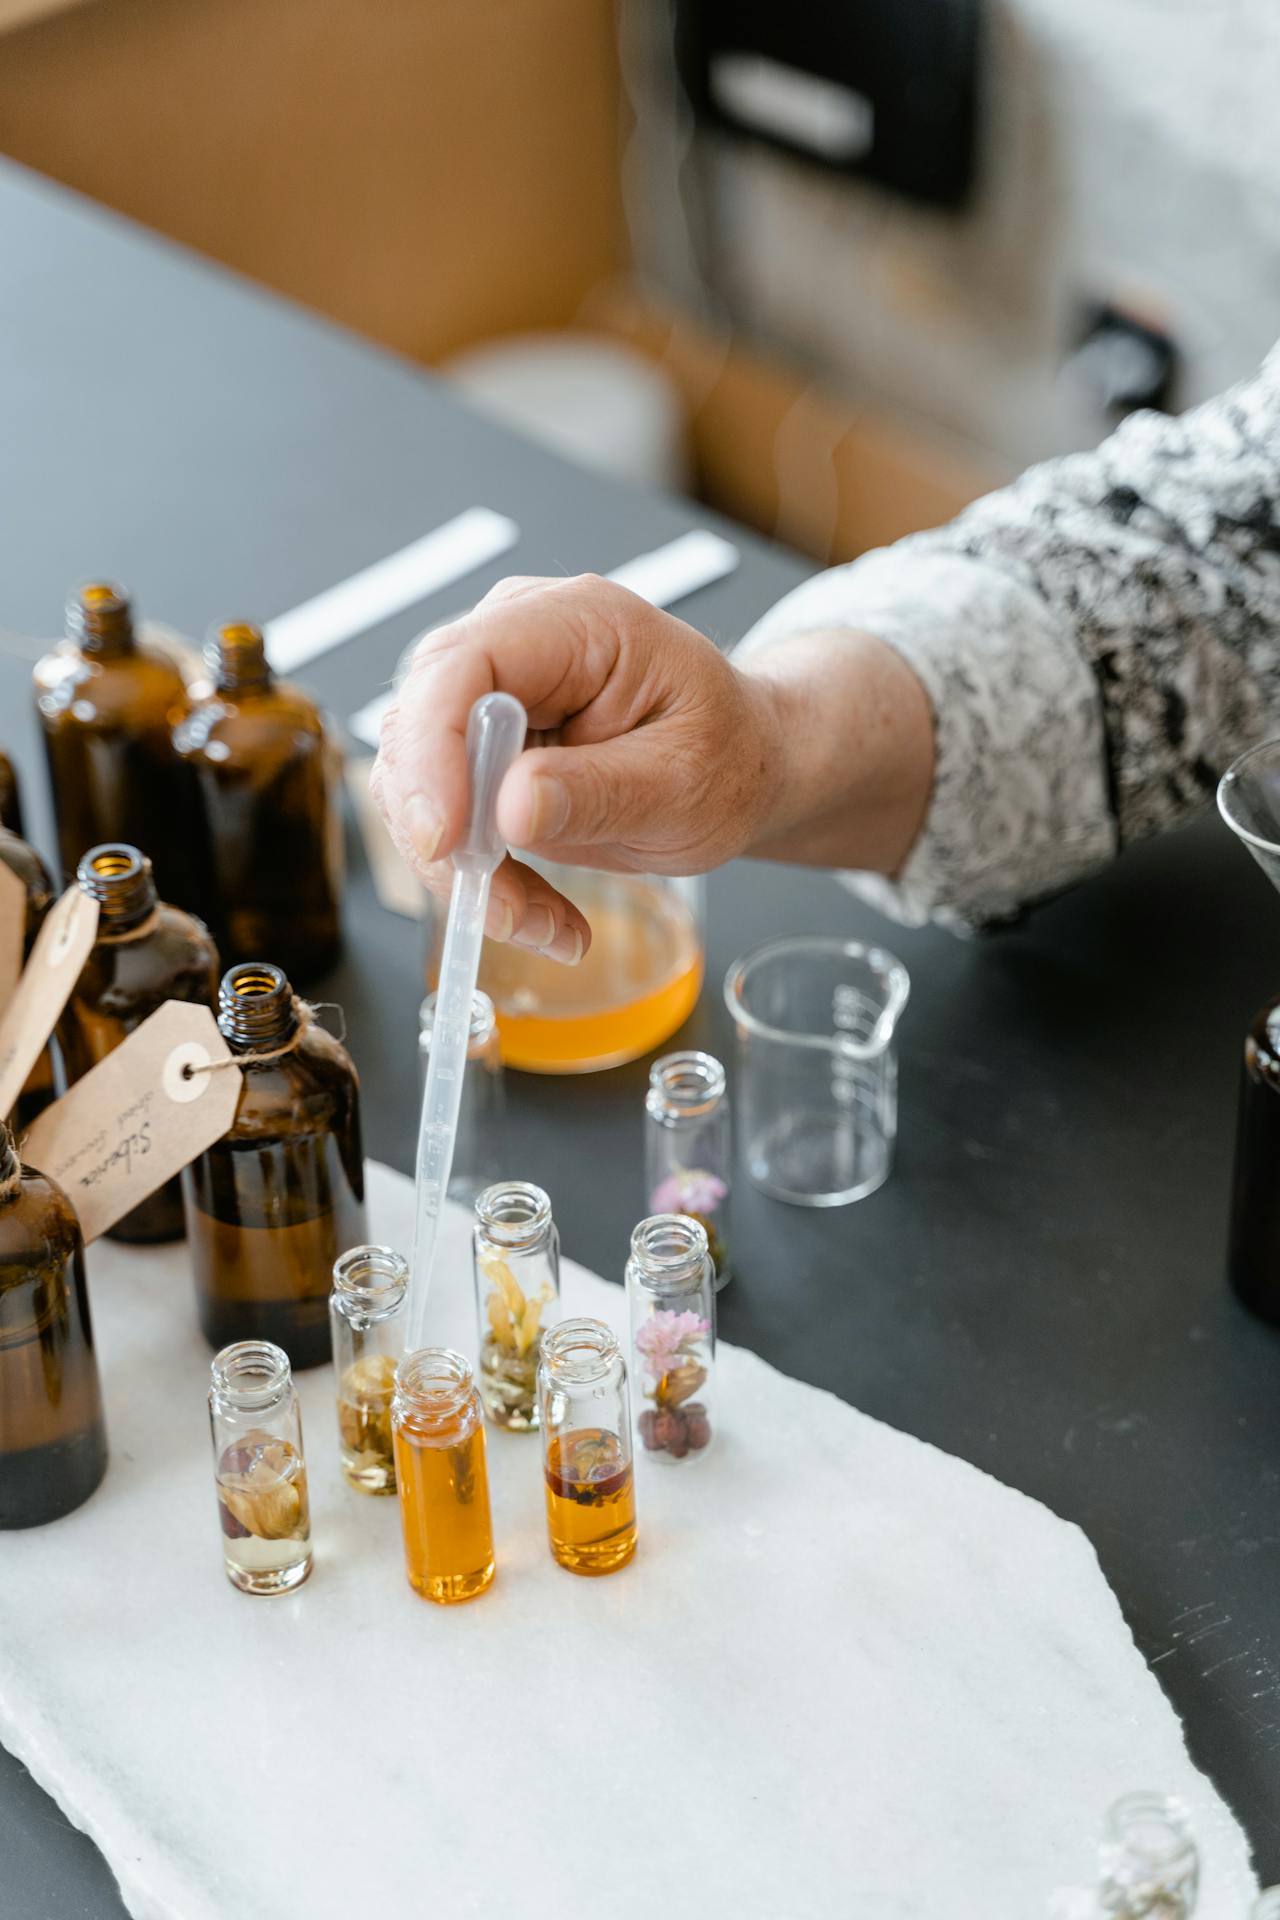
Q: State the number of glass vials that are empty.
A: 1